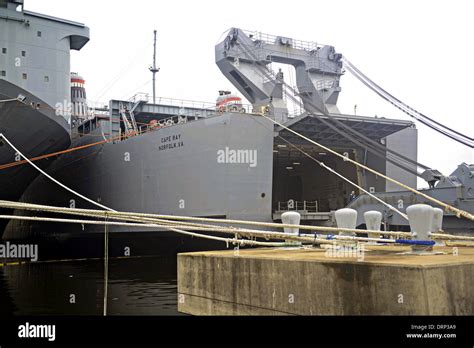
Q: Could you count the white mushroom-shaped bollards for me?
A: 5